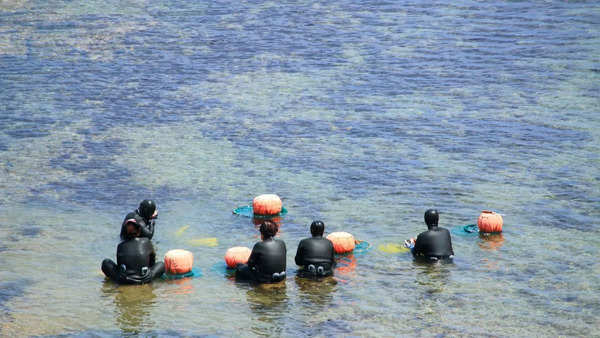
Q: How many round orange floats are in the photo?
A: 5